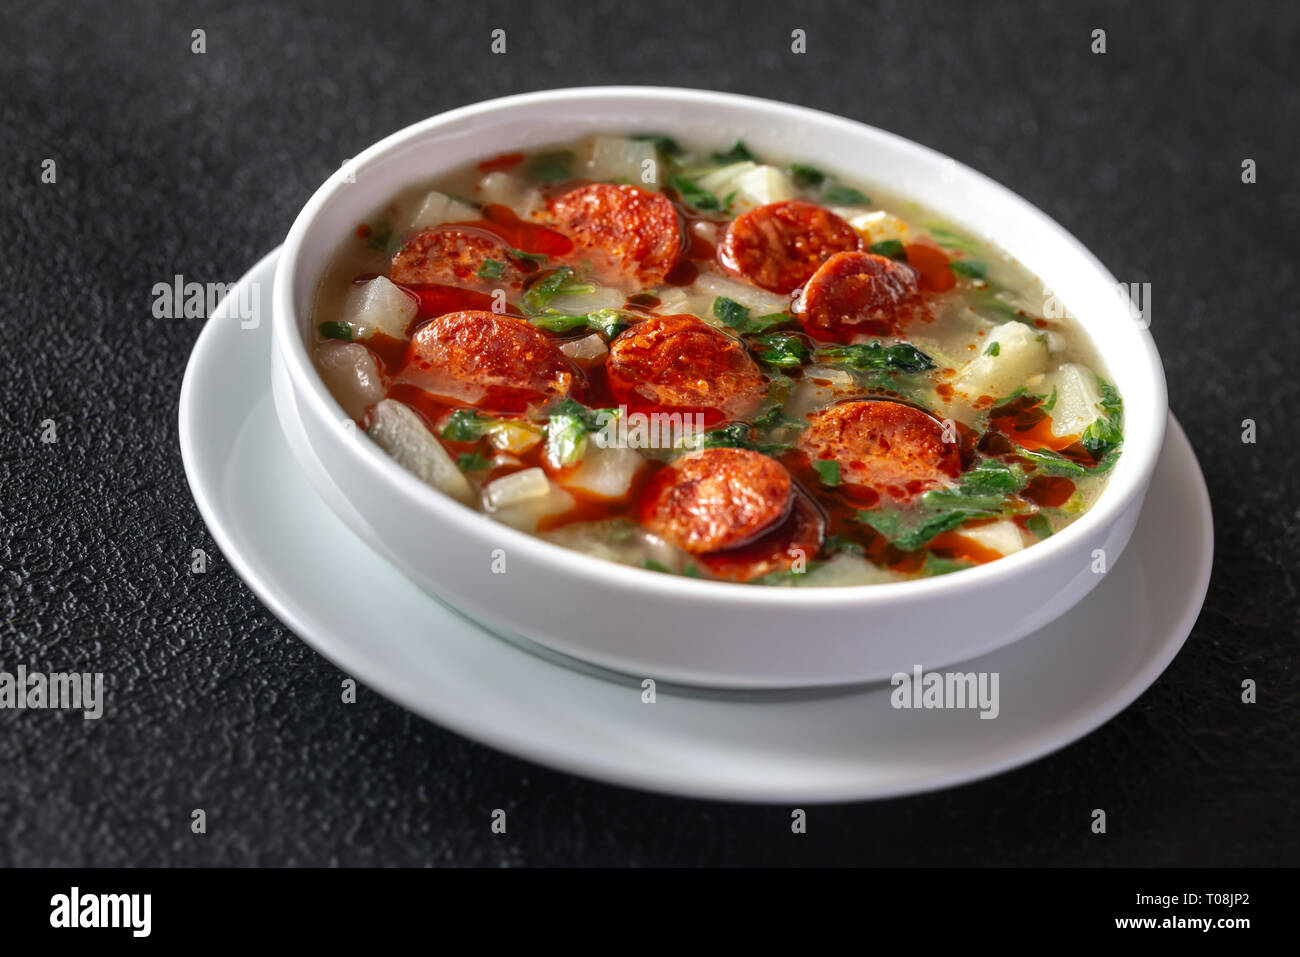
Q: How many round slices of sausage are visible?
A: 9